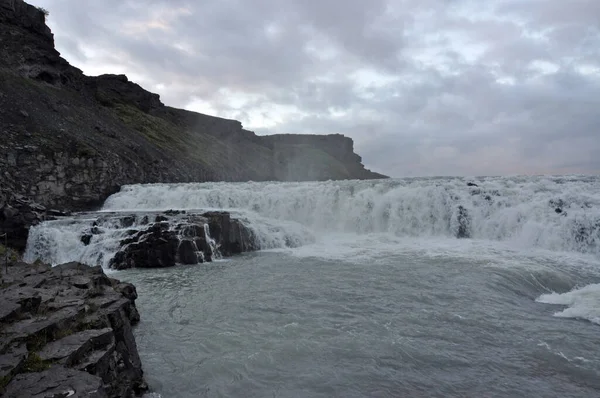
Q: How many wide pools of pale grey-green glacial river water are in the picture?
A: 1